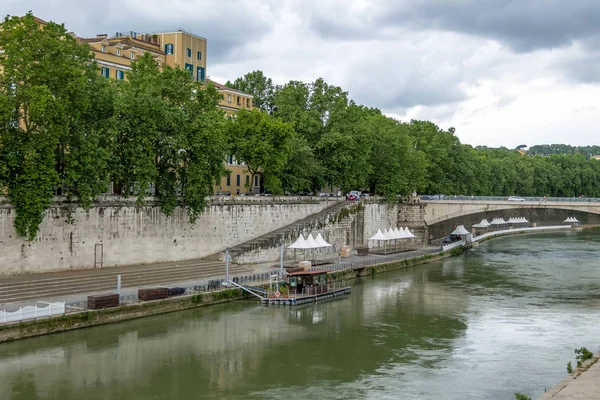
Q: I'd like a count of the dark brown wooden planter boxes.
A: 2